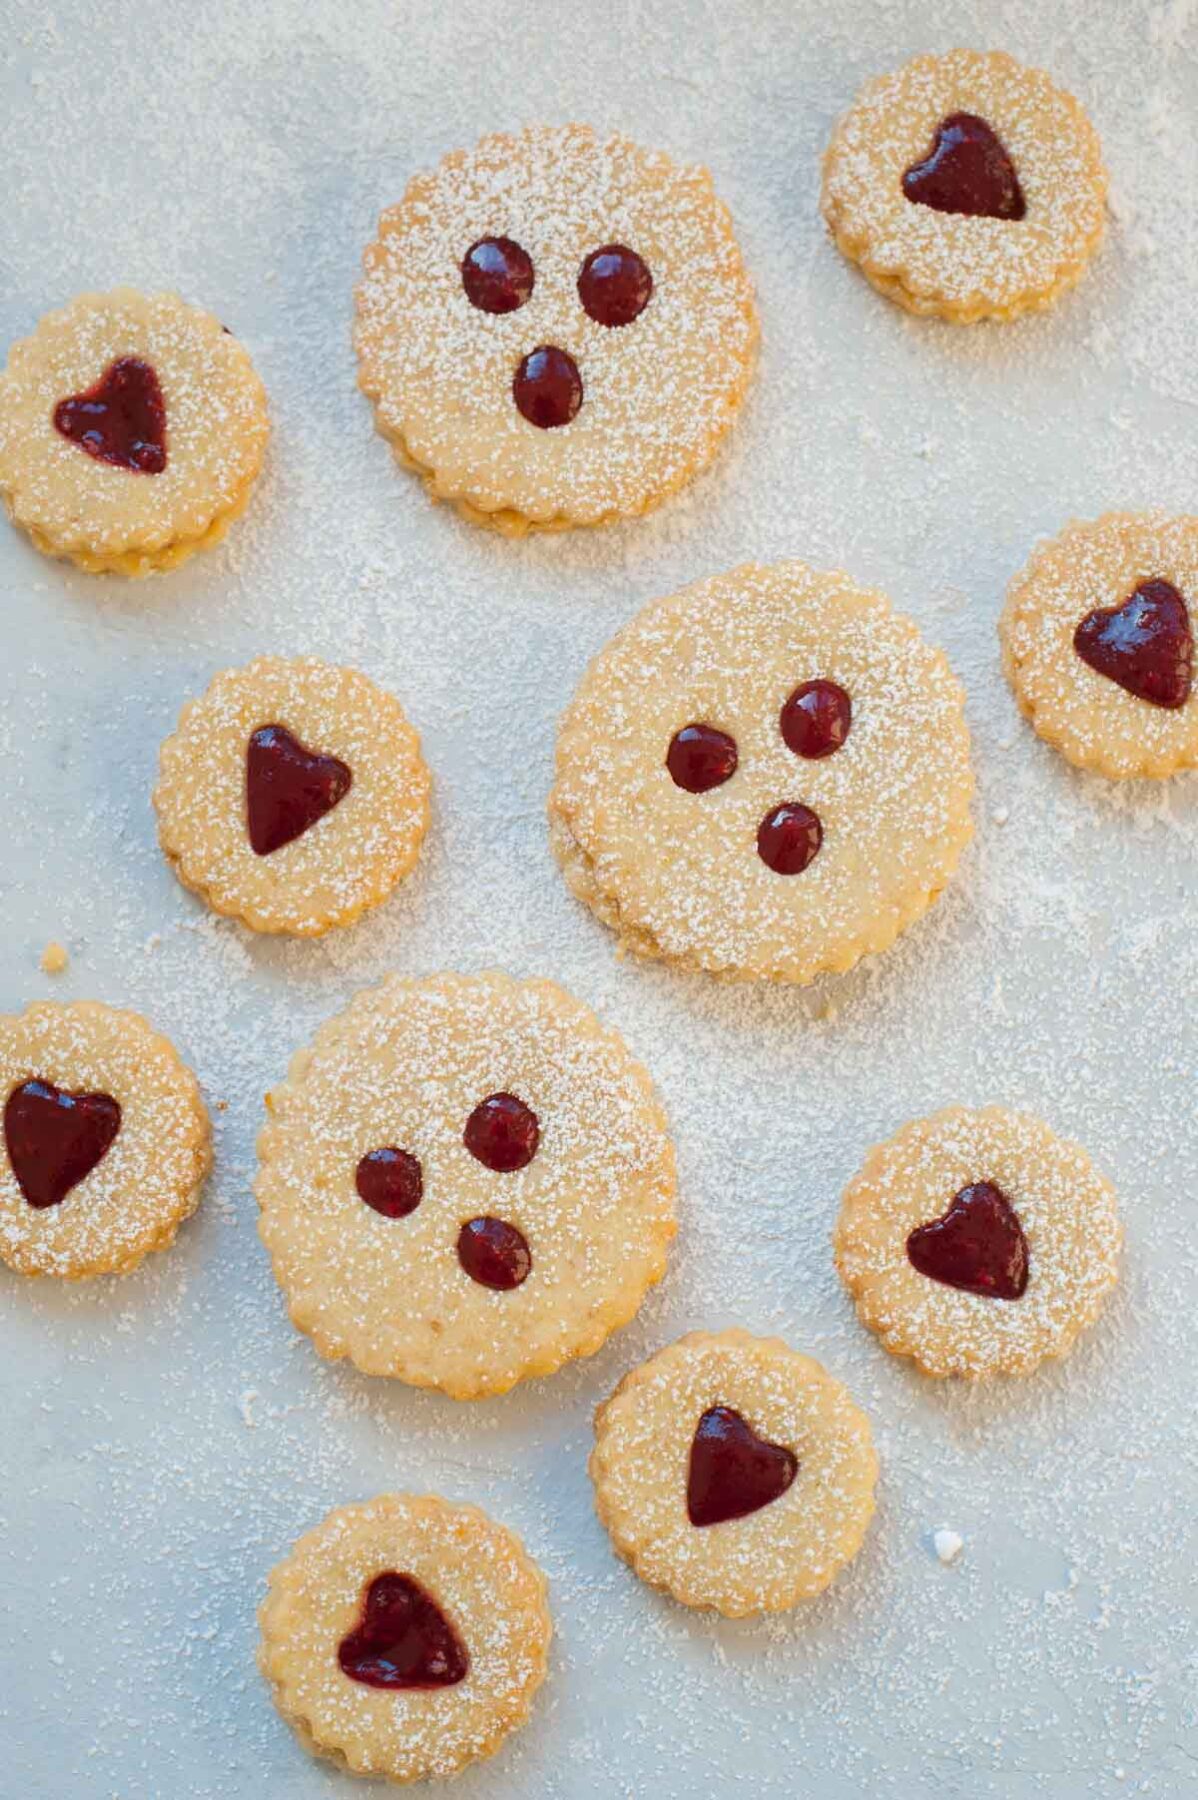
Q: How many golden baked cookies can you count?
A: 11